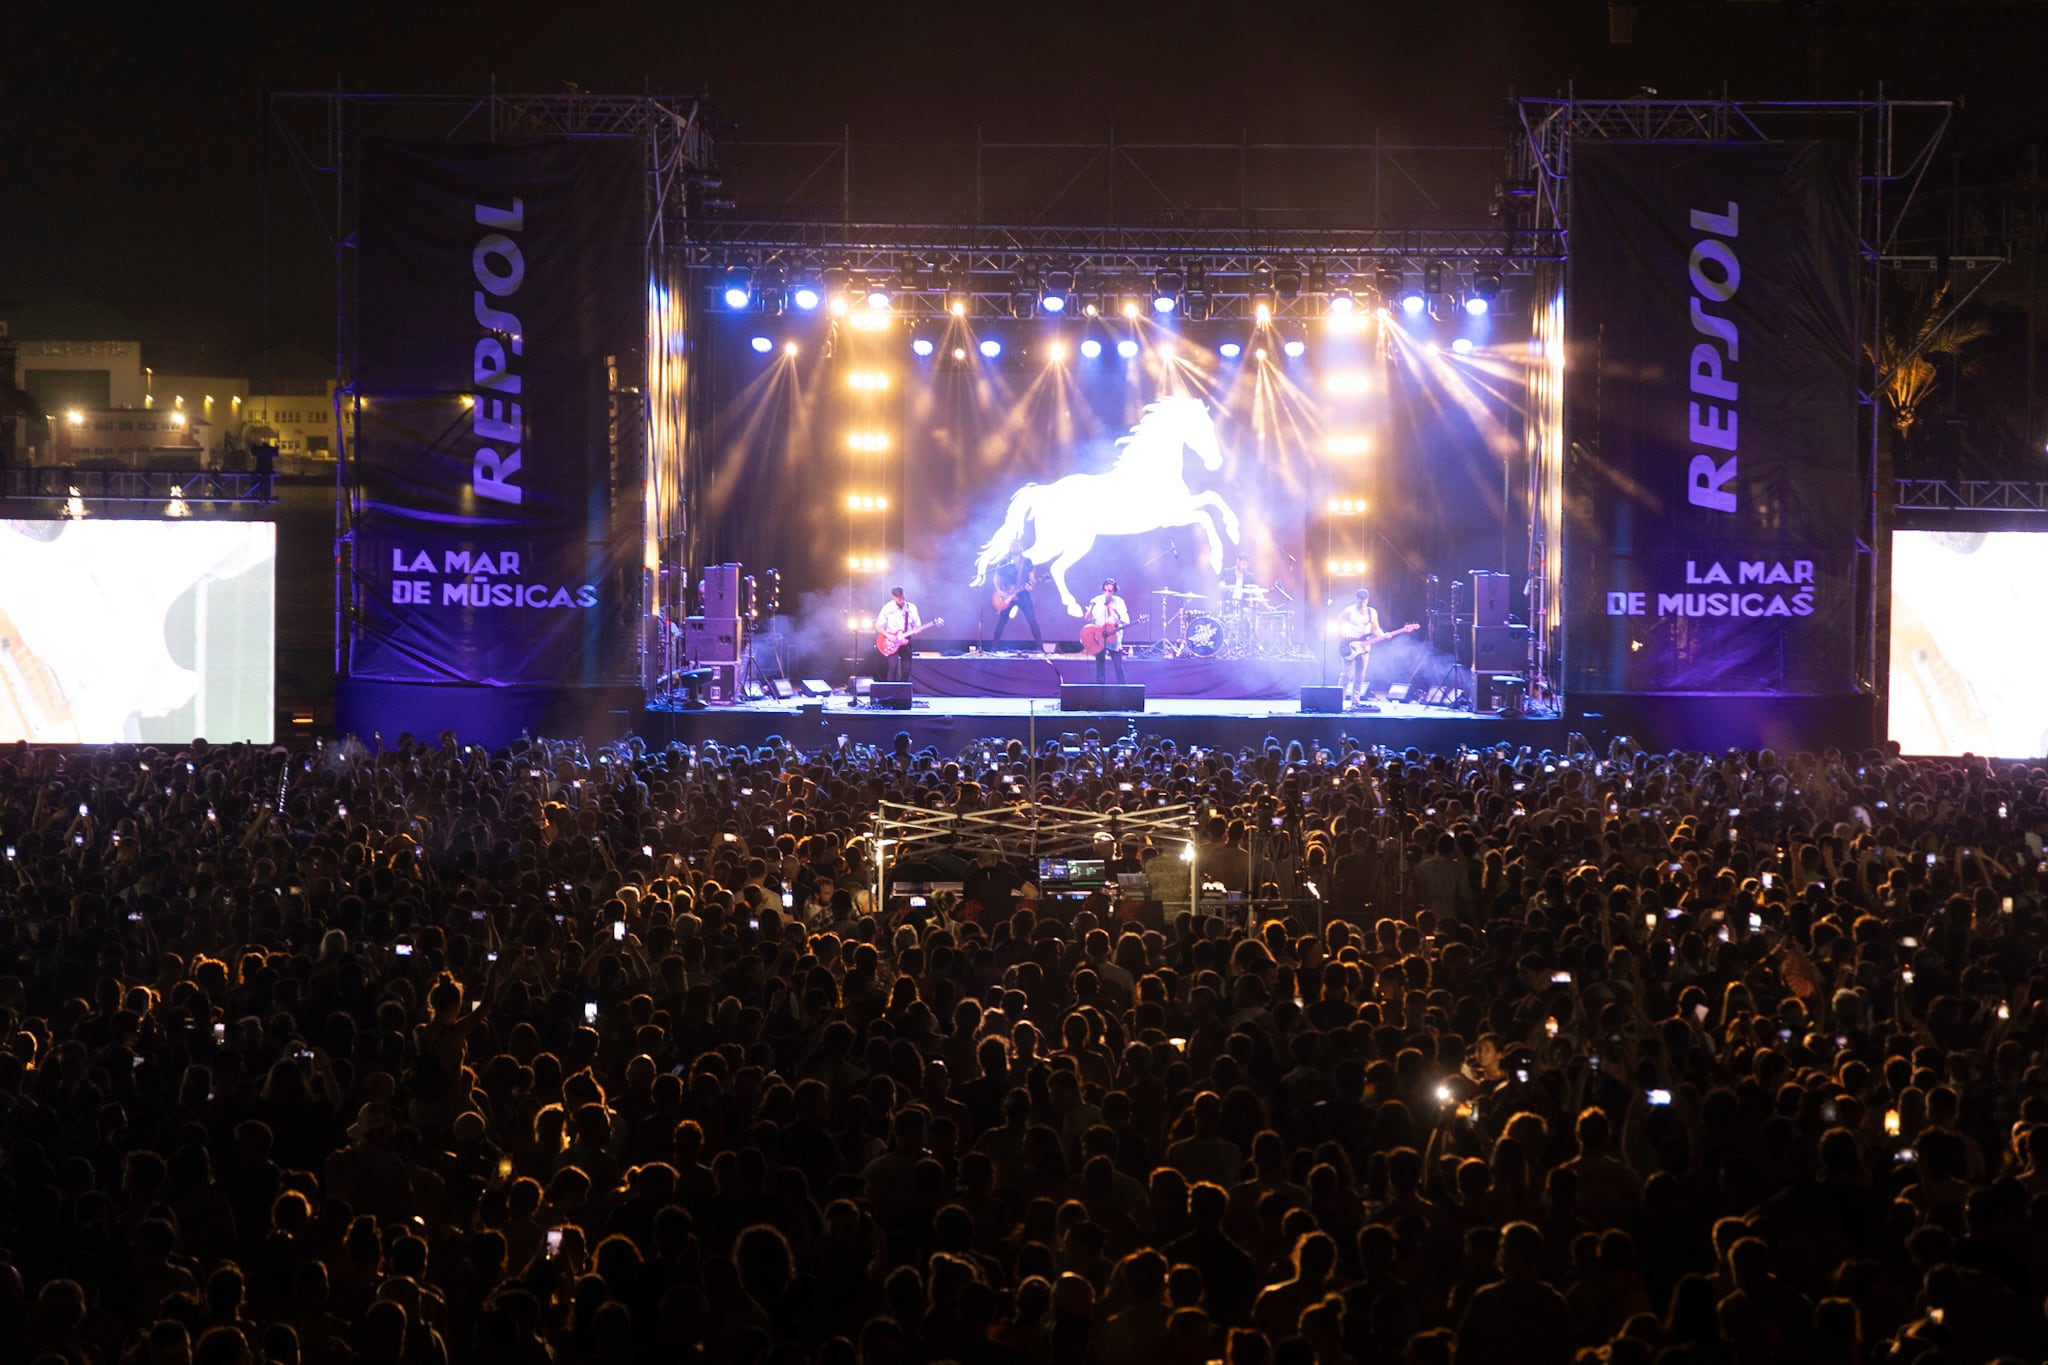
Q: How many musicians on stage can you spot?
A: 5